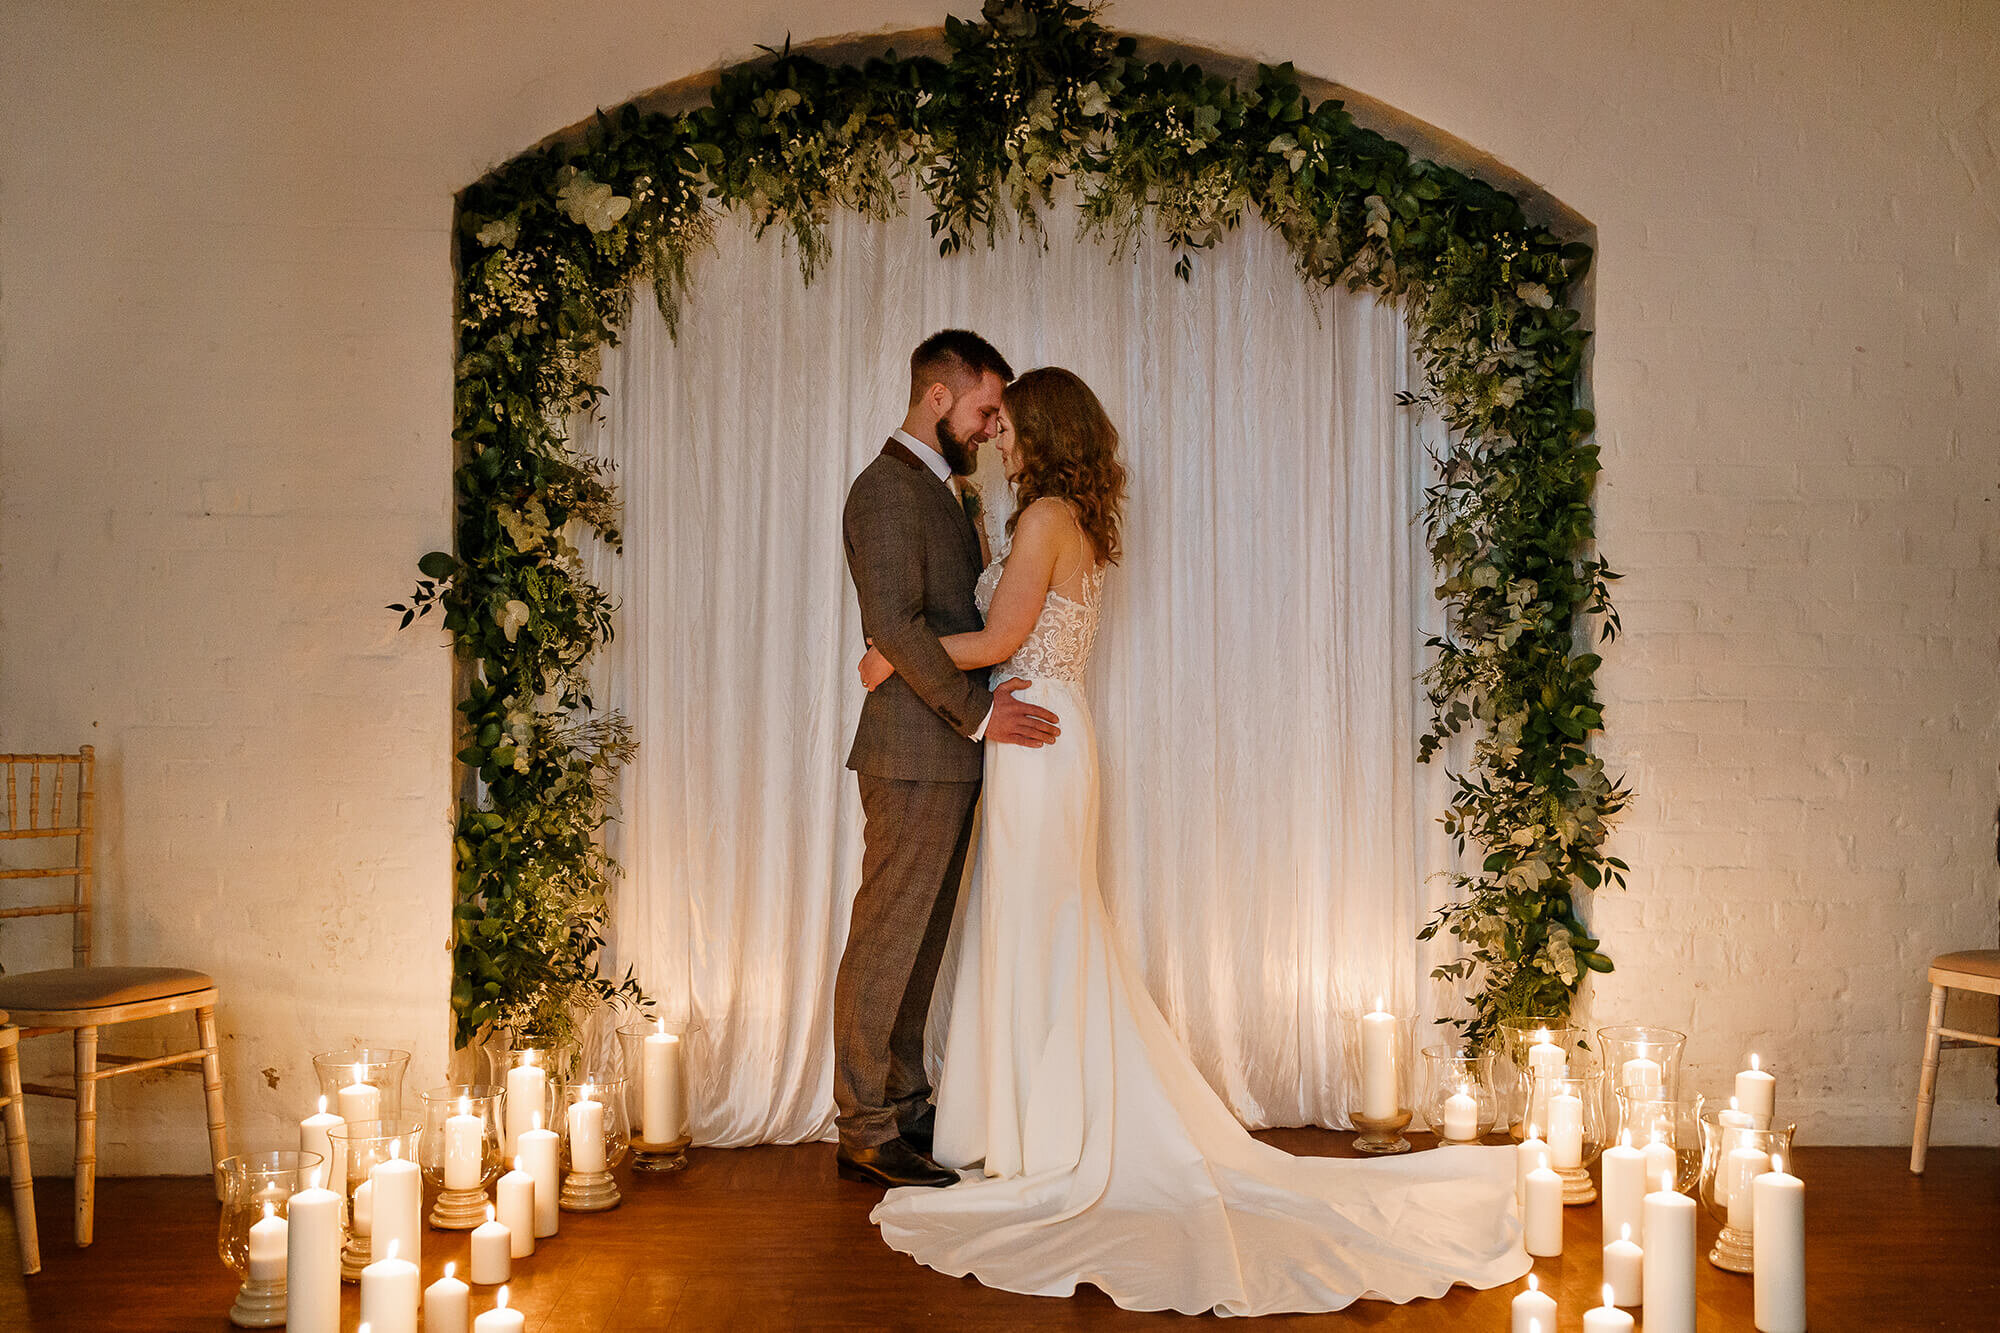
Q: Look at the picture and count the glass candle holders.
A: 14